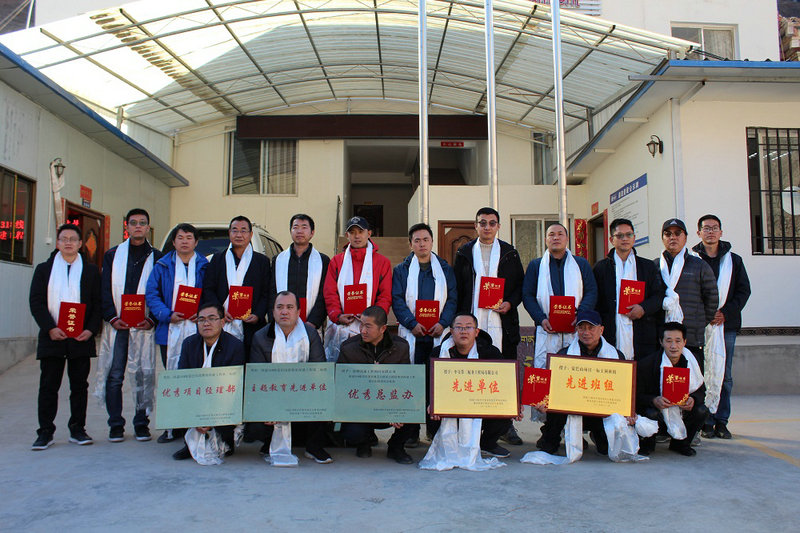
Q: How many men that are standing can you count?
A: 12